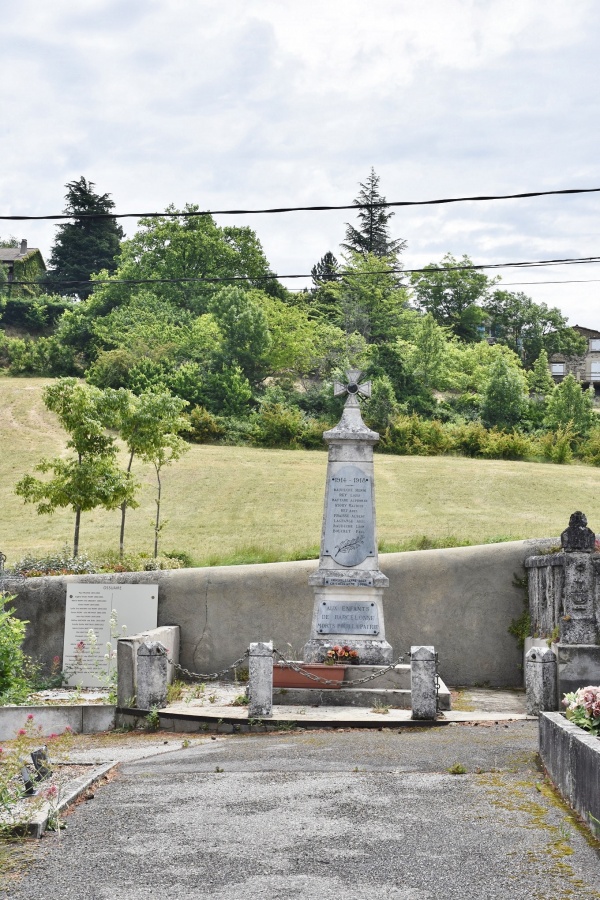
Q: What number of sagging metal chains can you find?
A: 2